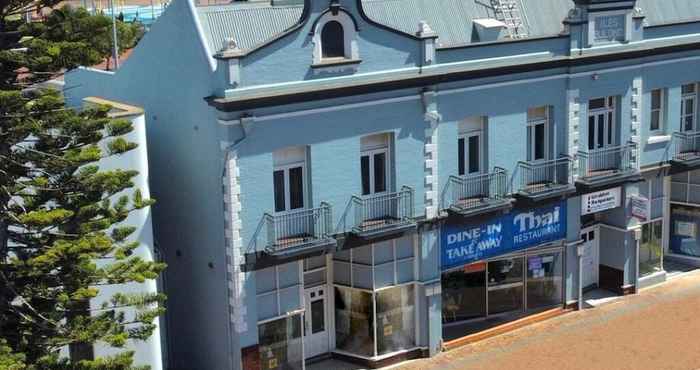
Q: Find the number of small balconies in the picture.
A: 6